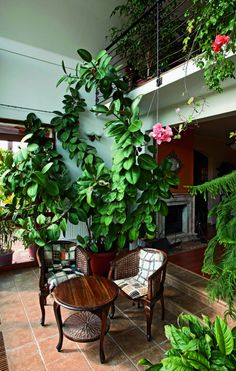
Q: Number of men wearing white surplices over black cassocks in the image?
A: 0